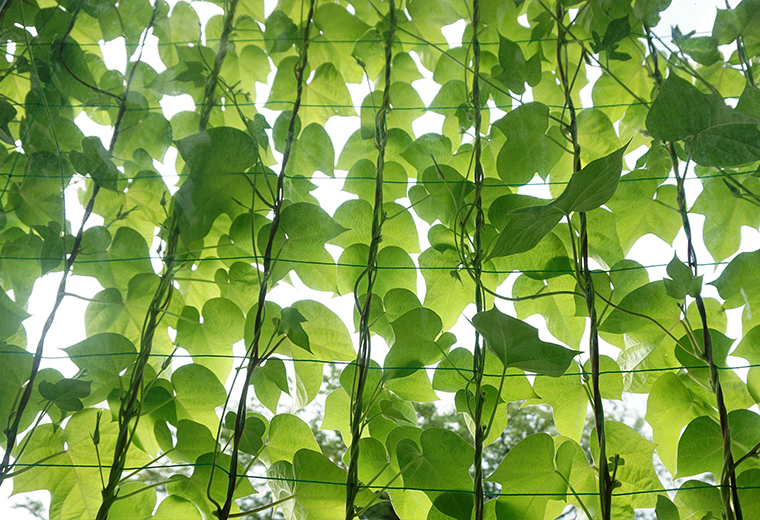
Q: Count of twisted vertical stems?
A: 7